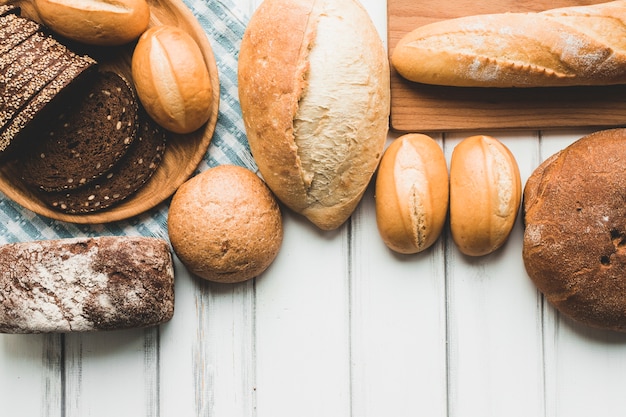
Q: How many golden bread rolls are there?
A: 4